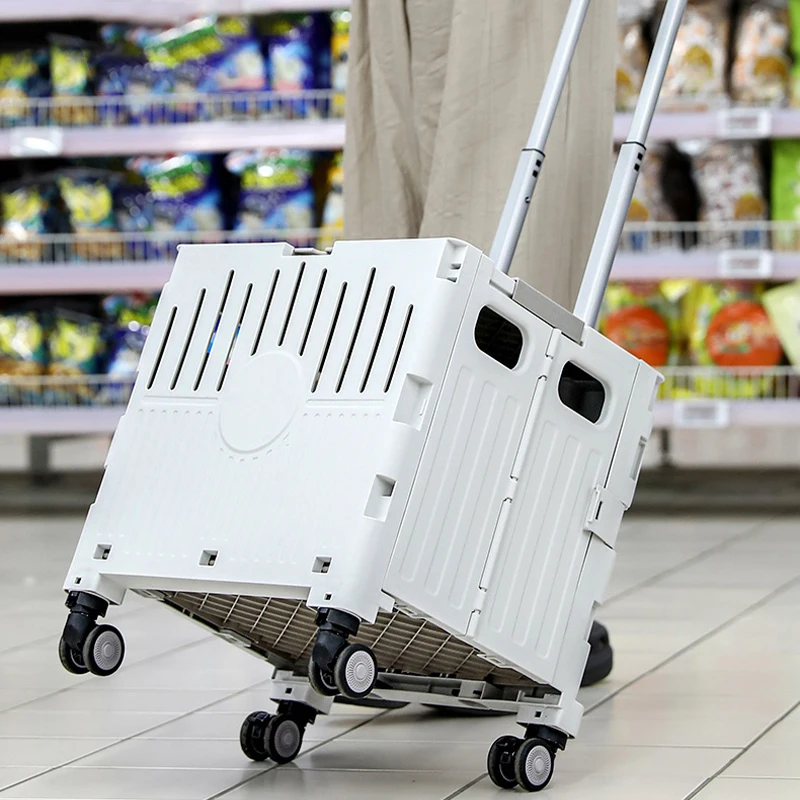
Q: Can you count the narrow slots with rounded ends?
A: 11